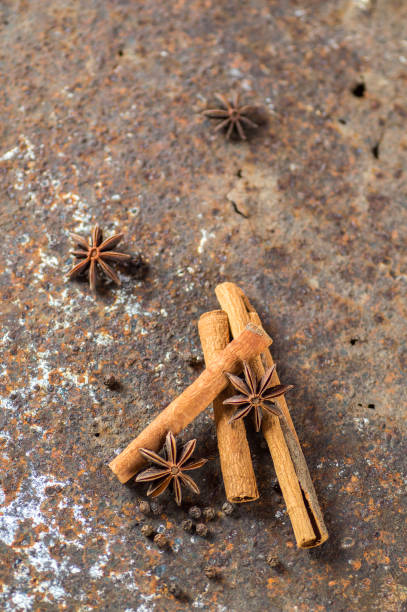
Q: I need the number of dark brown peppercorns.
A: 14